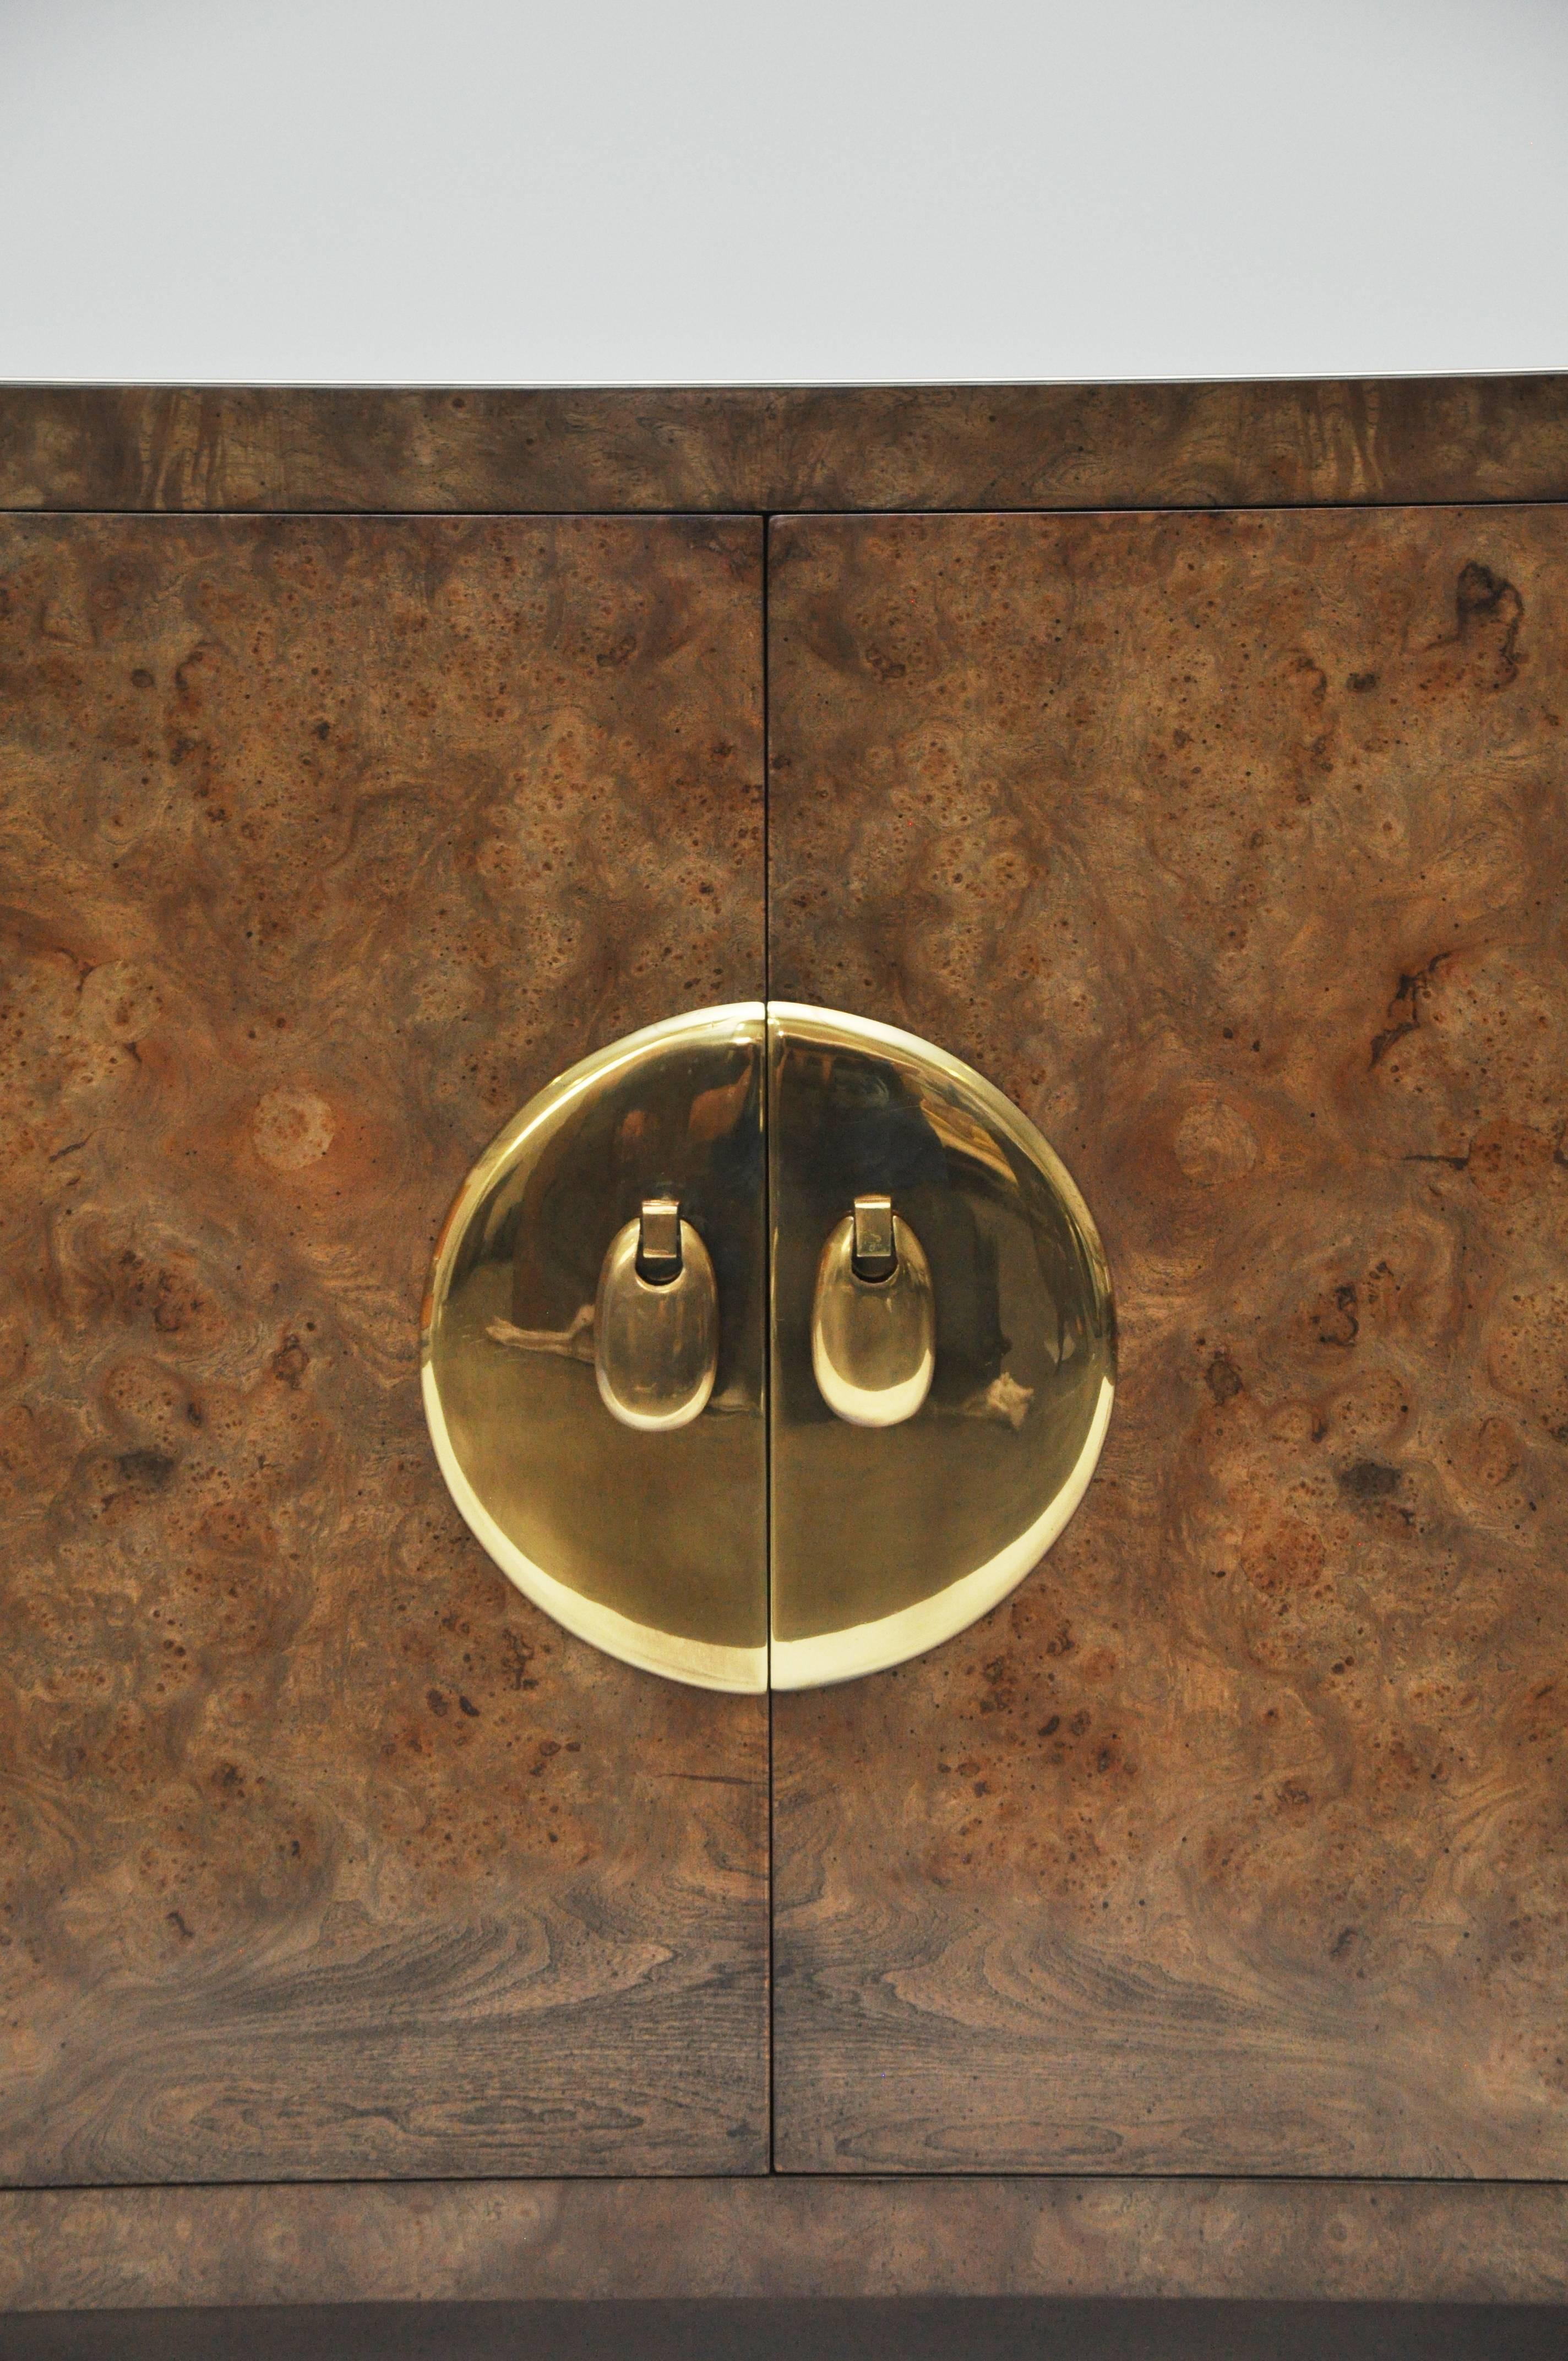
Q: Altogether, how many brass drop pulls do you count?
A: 2